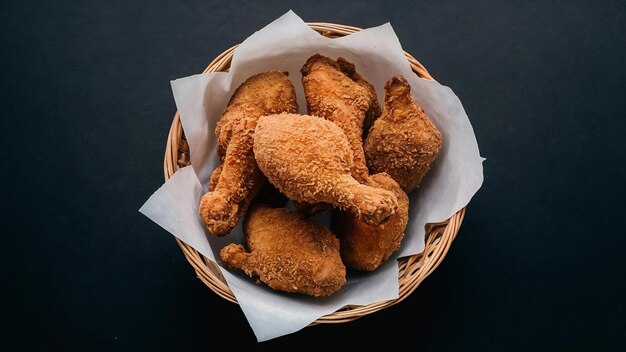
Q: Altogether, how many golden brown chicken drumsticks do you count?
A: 6